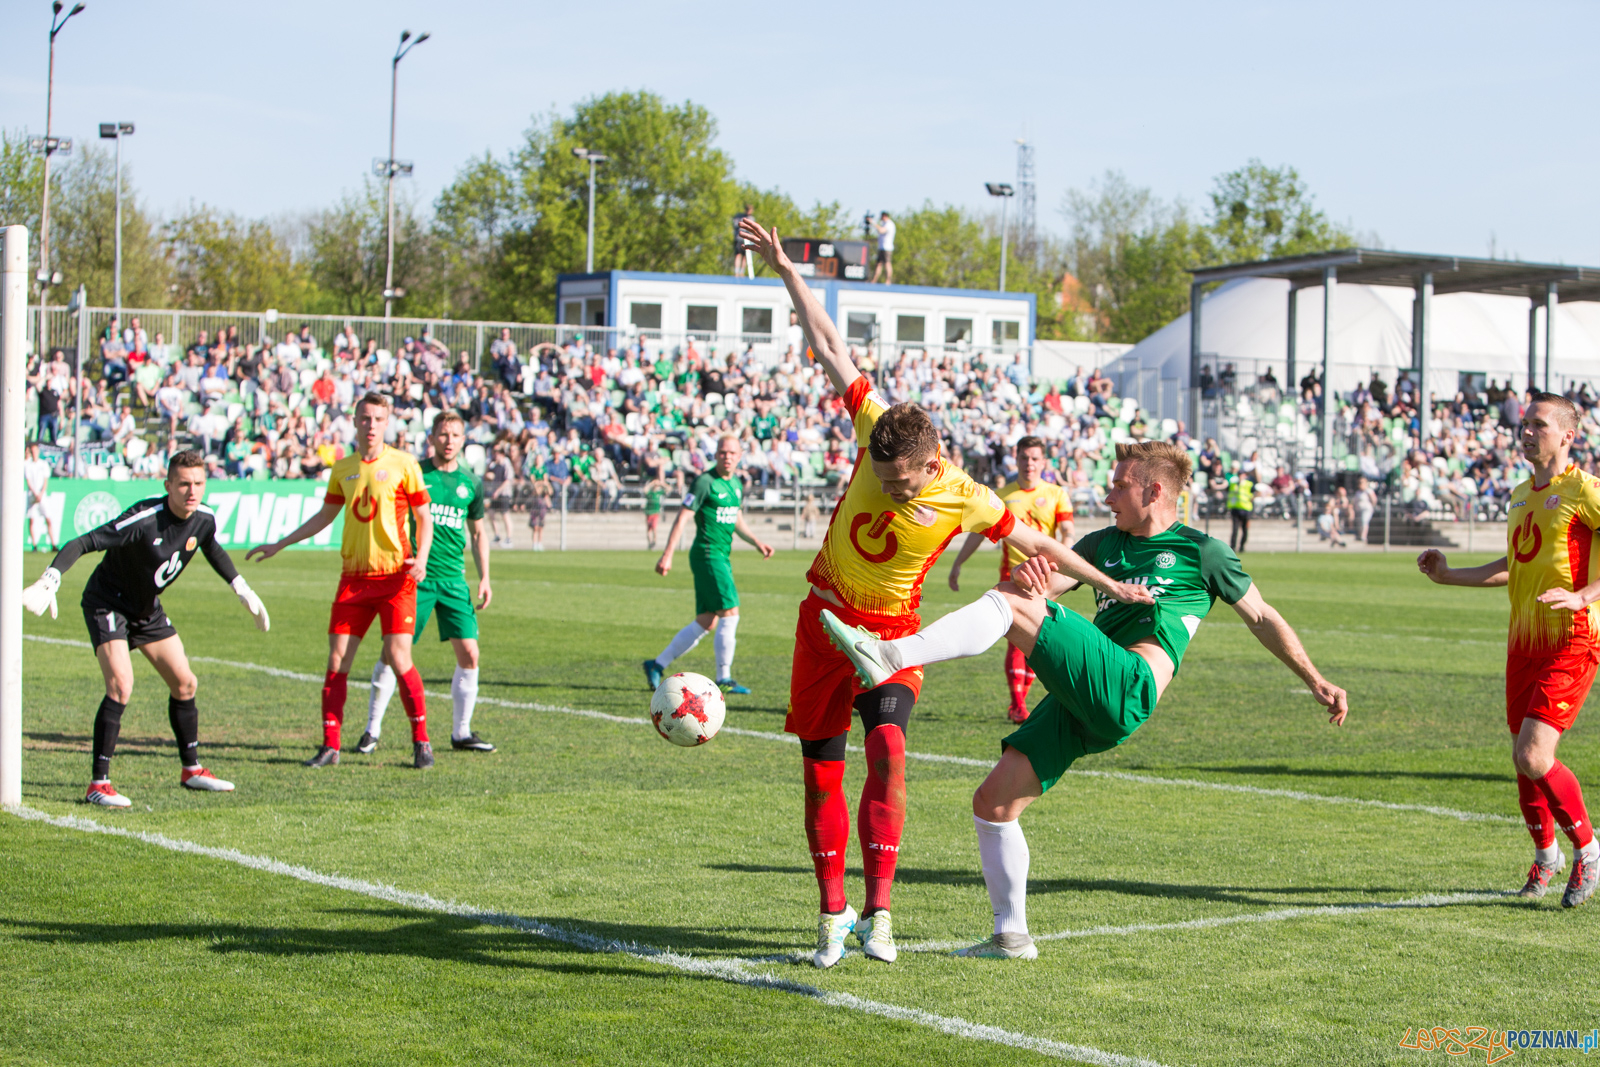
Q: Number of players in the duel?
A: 2